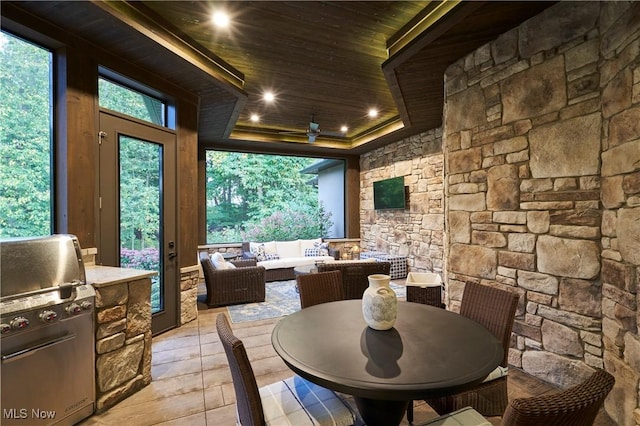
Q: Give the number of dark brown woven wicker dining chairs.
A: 4